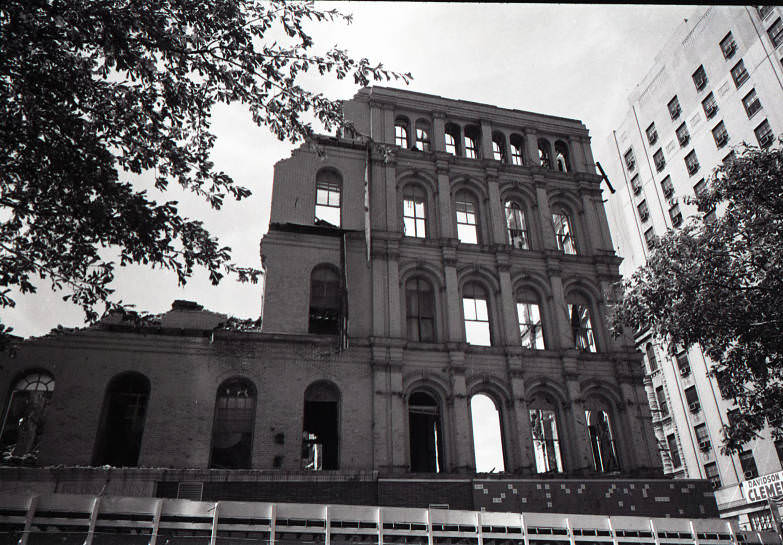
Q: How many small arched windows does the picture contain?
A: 8